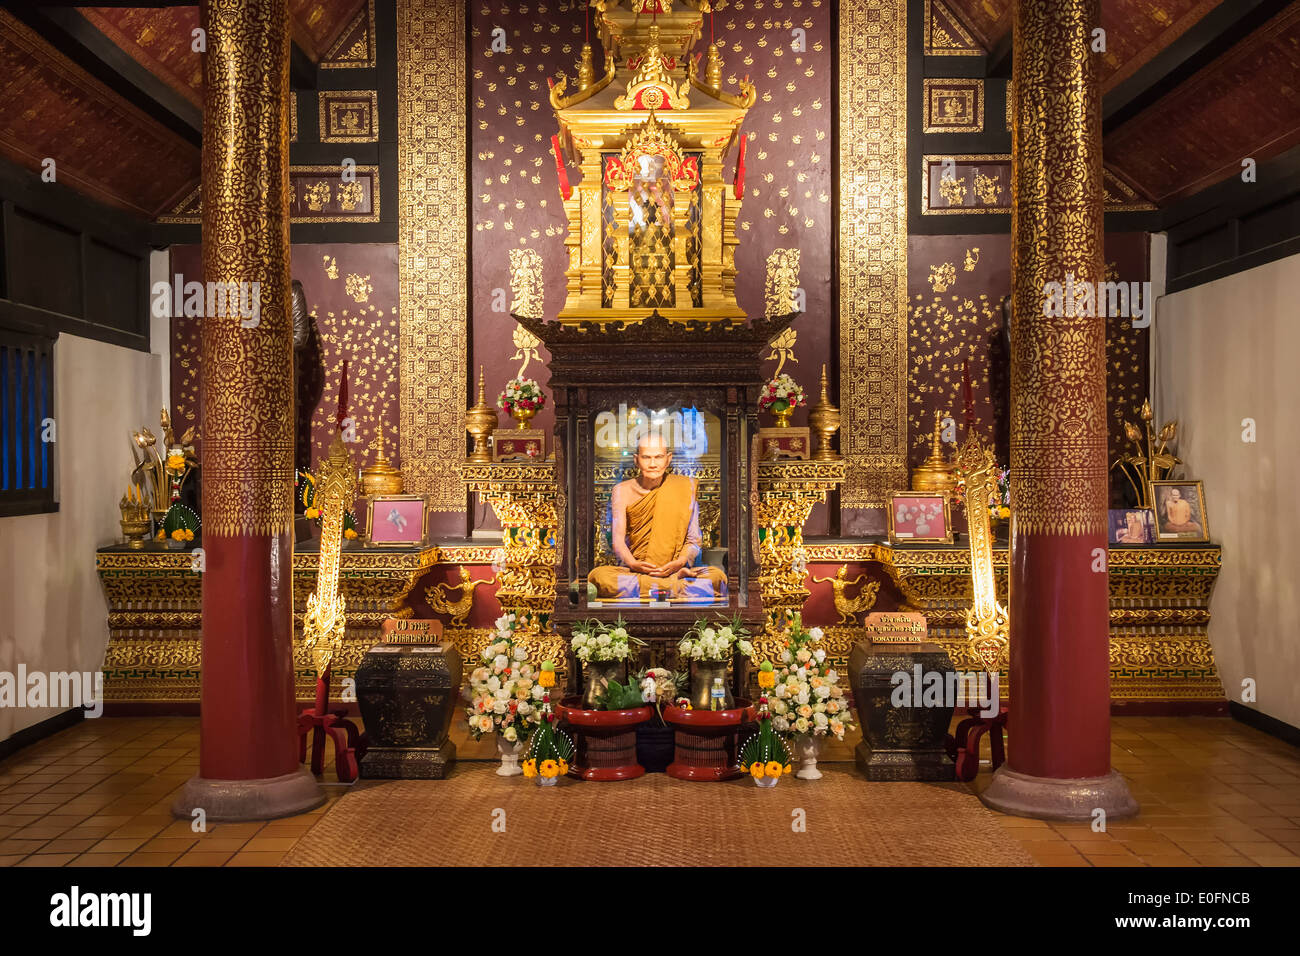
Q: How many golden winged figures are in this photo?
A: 2